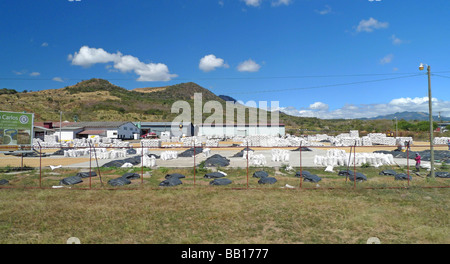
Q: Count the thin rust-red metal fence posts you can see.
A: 8